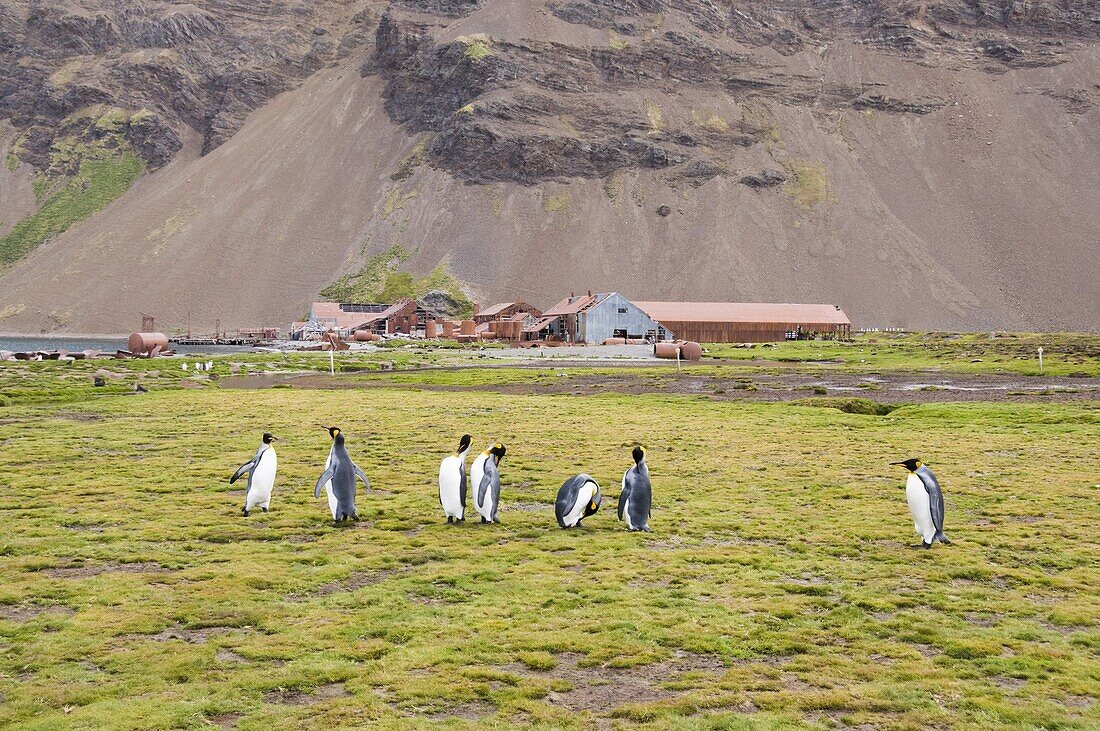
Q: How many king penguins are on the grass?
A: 7